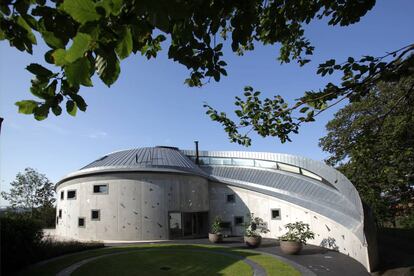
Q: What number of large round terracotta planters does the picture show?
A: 3